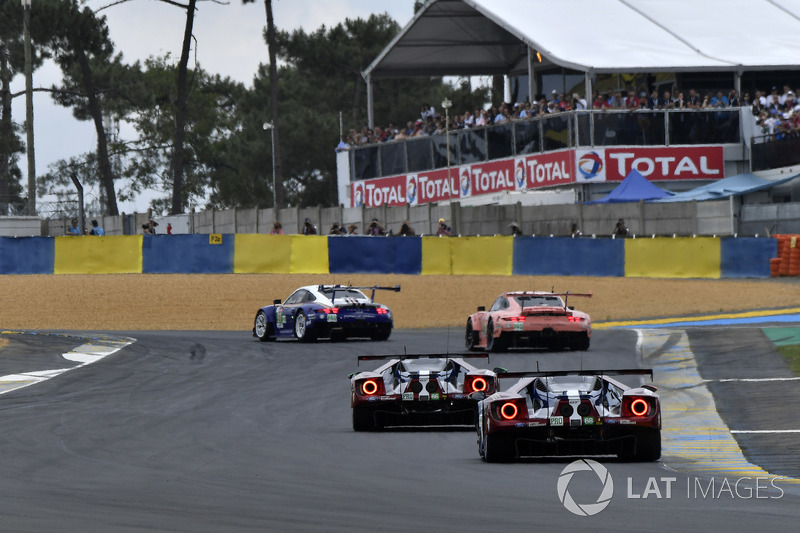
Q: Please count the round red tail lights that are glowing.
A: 4